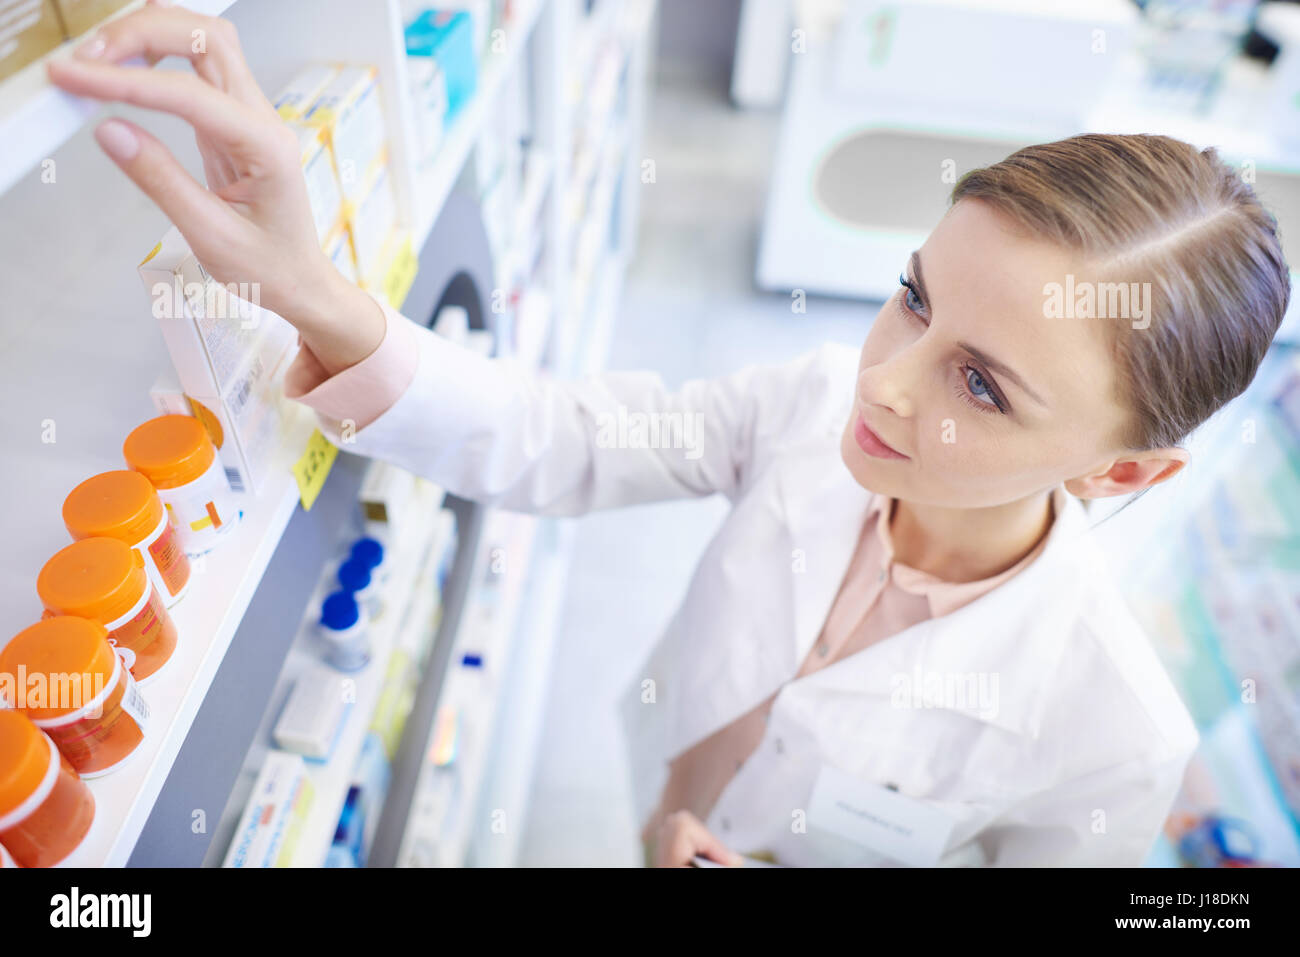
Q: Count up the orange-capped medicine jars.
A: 5